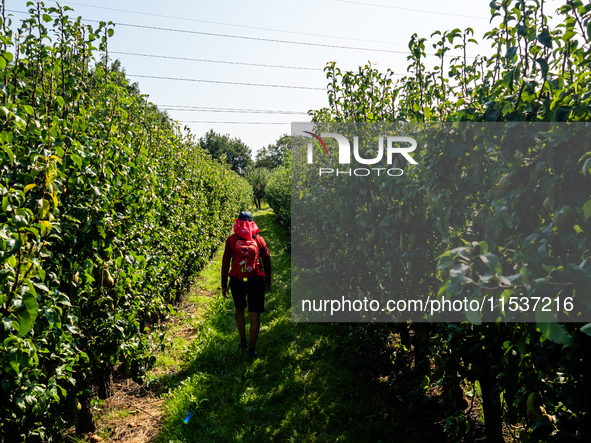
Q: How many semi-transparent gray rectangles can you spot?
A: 1